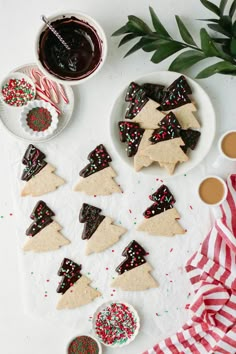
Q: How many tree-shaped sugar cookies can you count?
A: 13